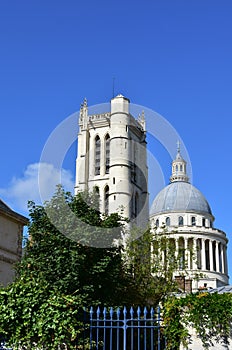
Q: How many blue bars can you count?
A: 11